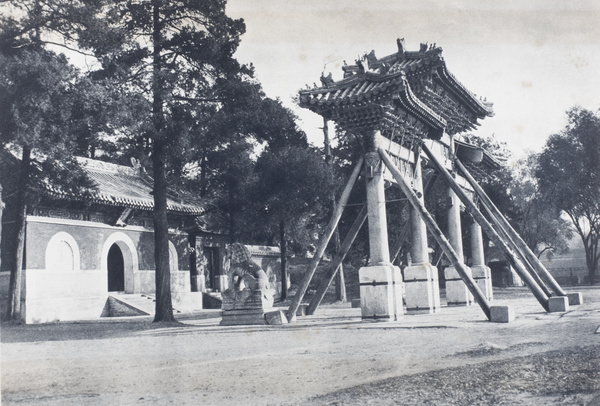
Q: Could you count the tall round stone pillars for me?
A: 4